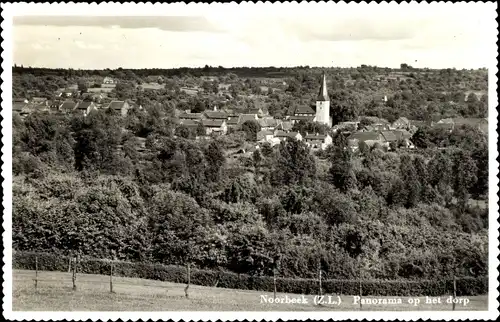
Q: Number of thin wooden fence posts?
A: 8